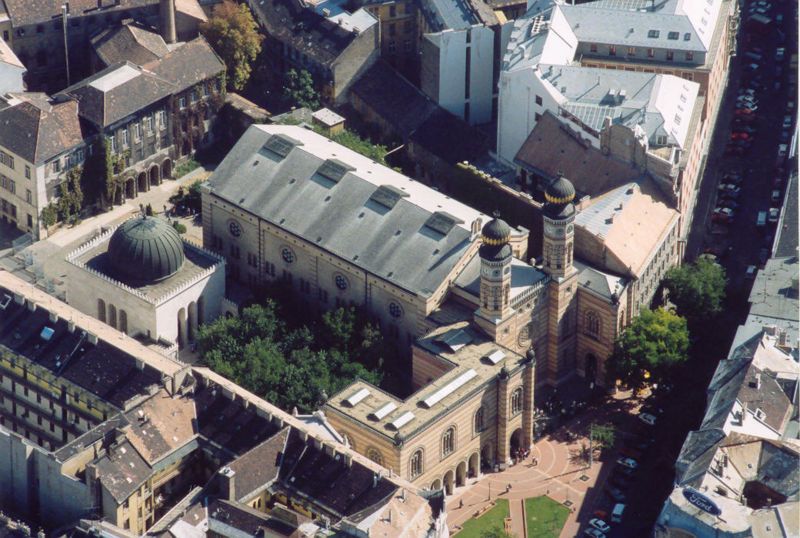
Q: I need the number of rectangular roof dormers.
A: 4